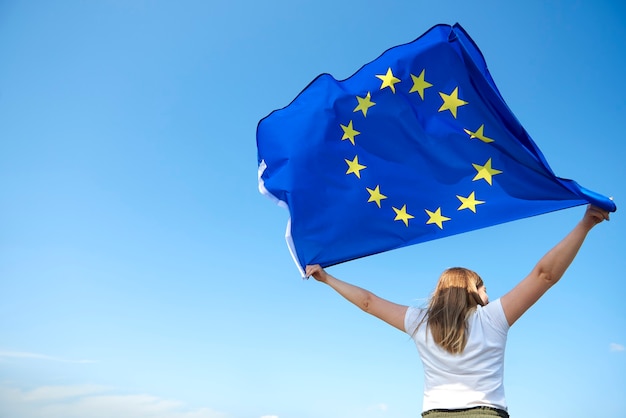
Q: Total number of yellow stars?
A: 12